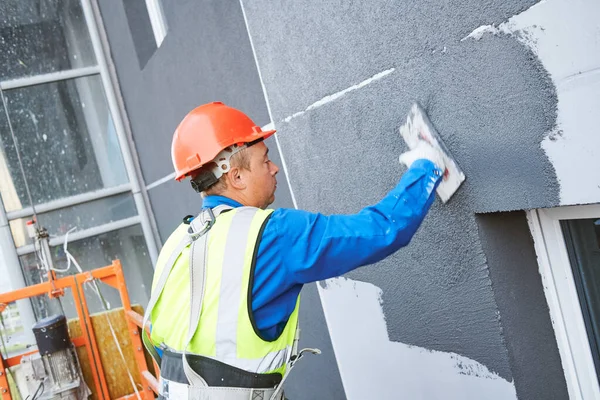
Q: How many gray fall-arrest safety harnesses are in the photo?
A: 1